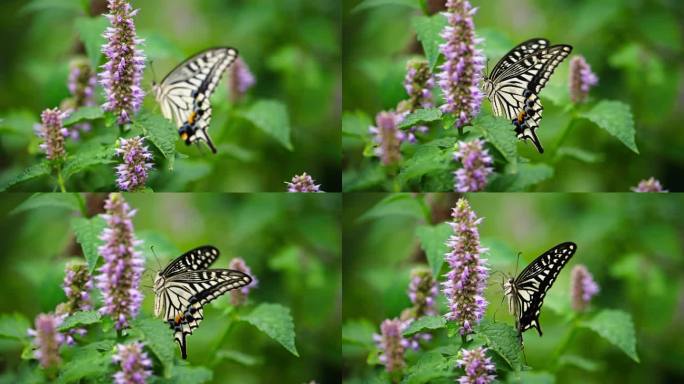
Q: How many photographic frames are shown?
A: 4